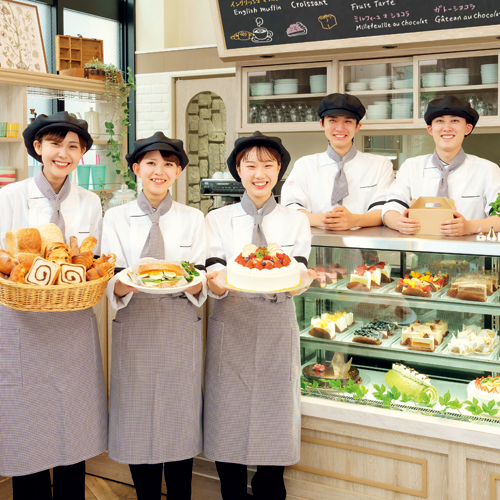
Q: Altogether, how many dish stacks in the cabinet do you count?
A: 11